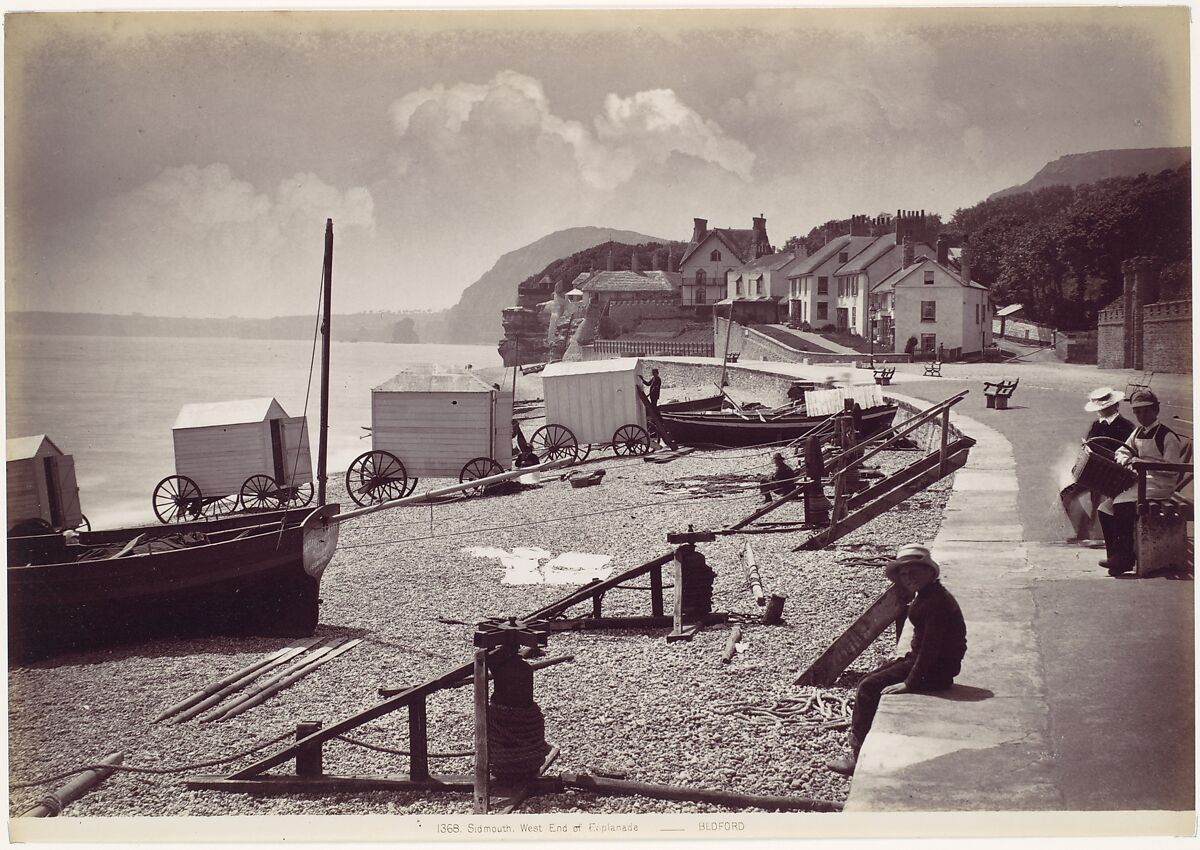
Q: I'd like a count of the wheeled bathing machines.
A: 4